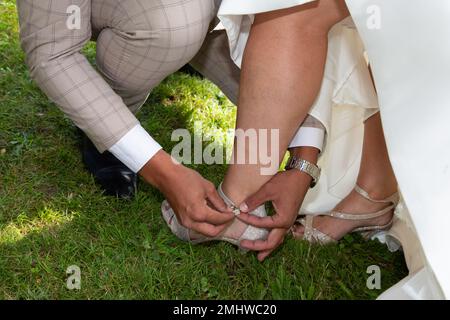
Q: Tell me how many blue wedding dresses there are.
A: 0